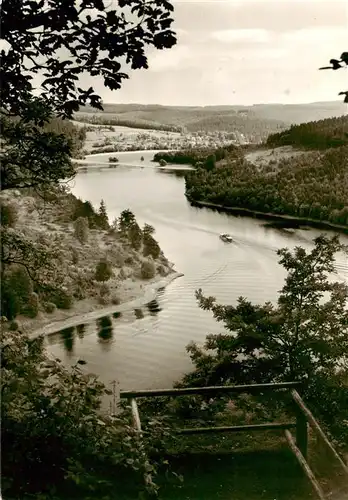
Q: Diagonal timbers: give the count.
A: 2